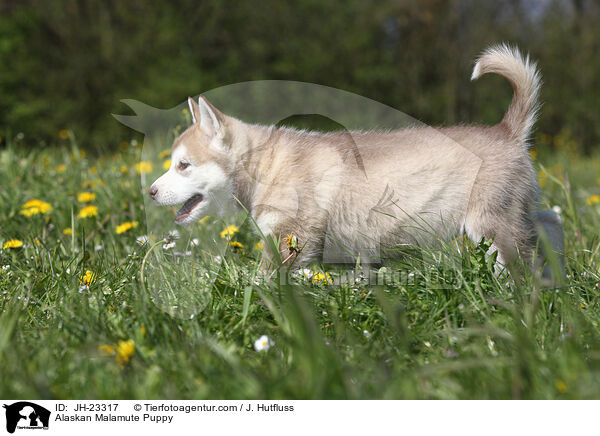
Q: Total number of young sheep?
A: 0